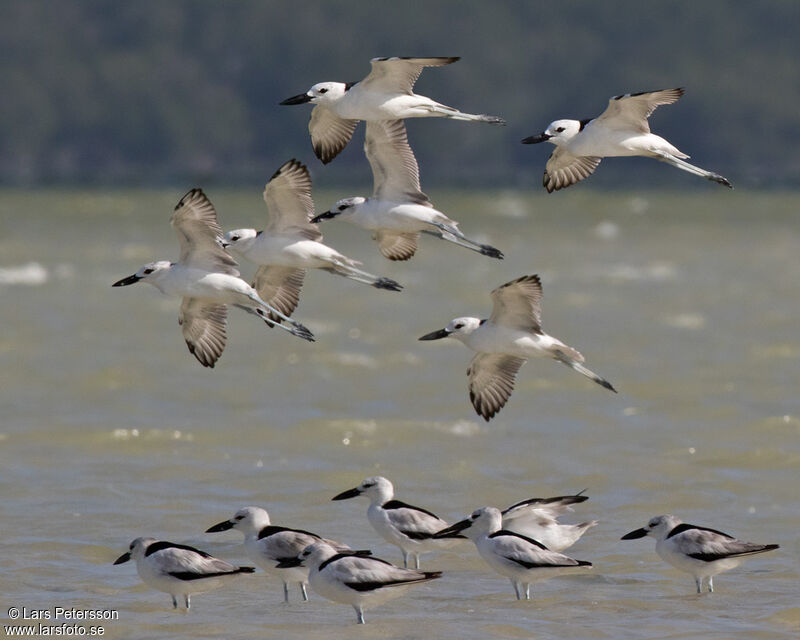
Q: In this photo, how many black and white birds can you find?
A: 13